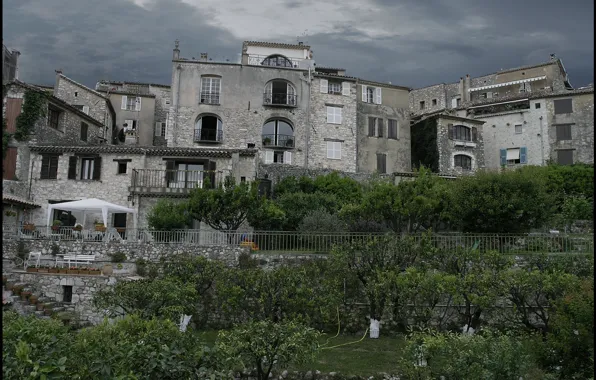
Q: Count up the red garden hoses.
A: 0